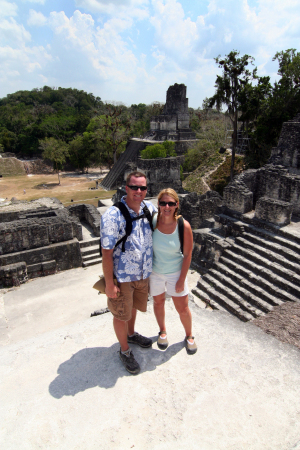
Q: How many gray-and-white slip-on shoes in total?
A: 2